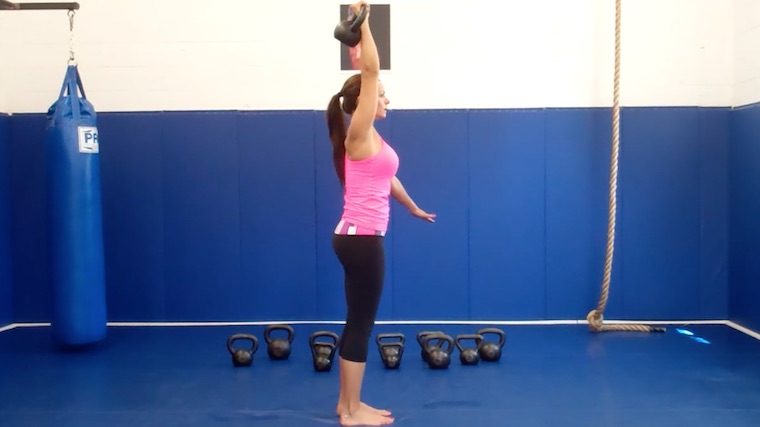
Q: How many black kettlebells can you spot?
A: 11